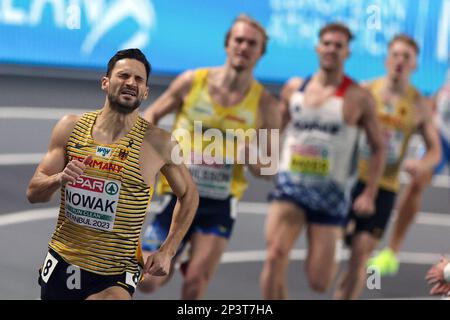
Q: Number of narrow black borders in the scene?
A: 1